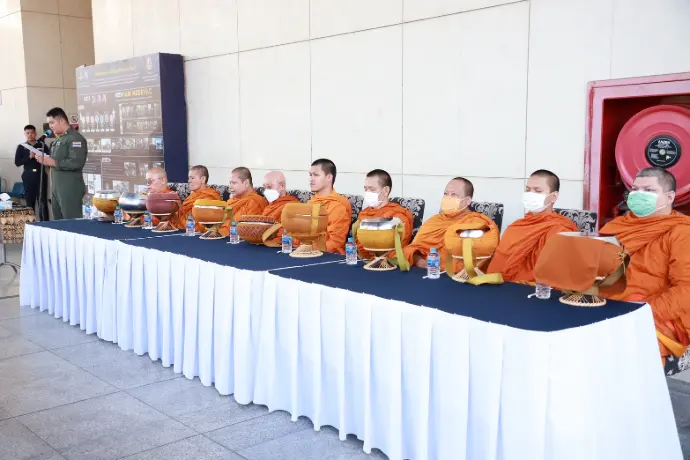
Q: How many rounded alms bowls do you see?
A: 9